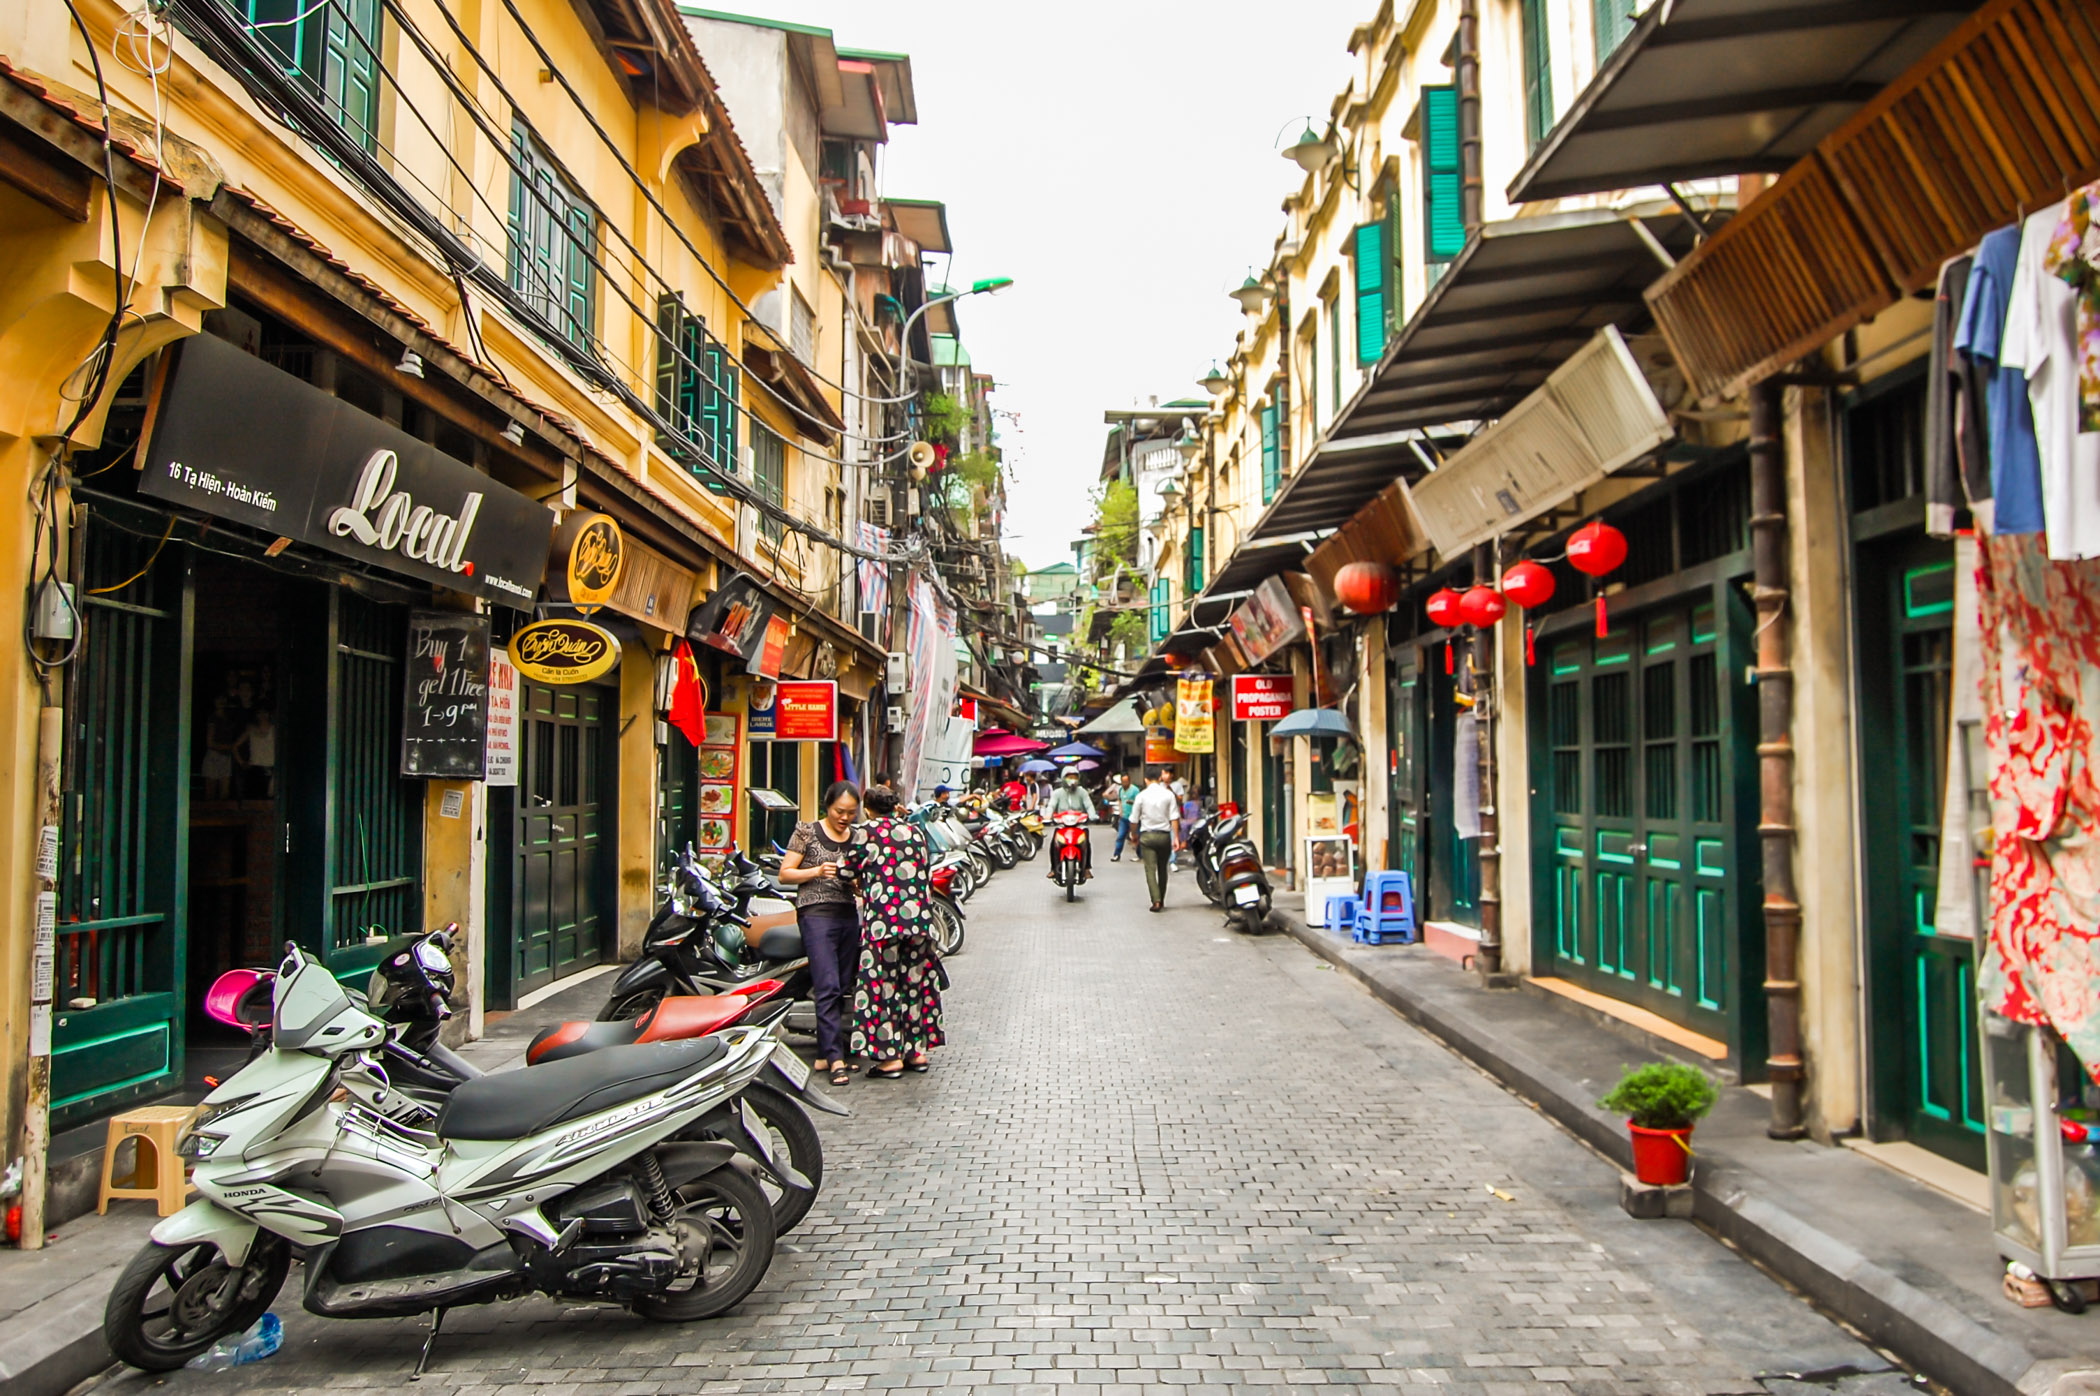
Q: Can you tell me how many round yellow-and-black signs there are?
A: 2